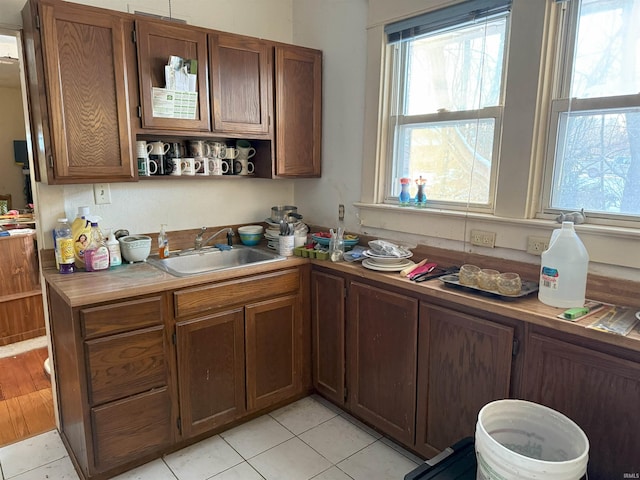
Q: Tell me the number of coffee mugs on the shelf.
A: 15